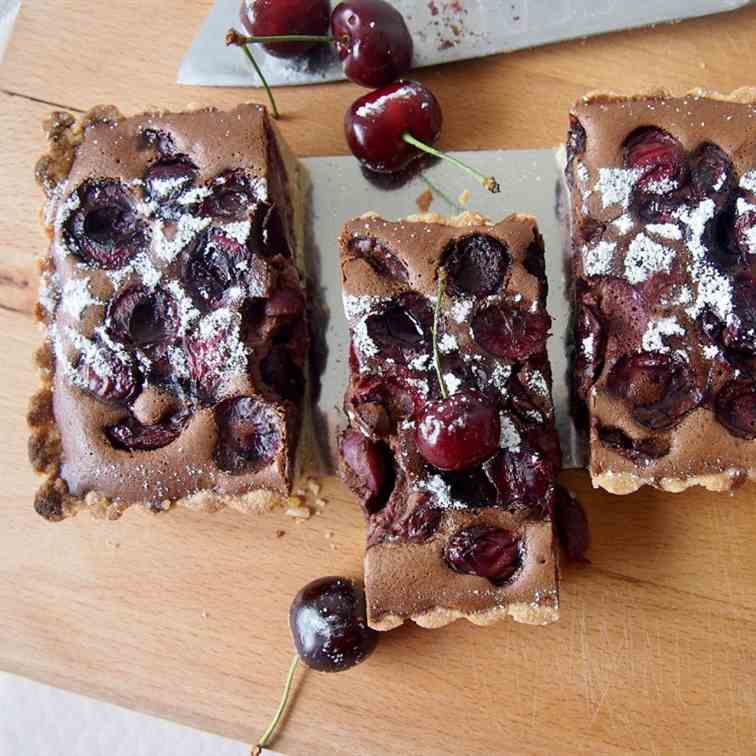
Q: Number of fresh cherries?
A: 5